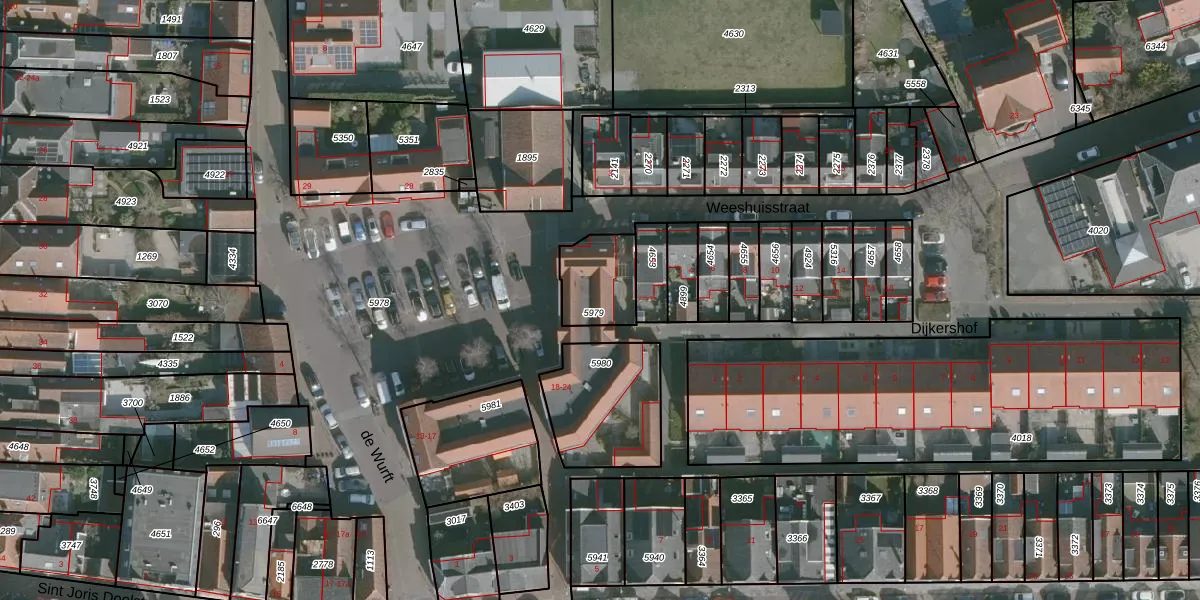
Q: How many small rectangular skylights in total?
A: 13